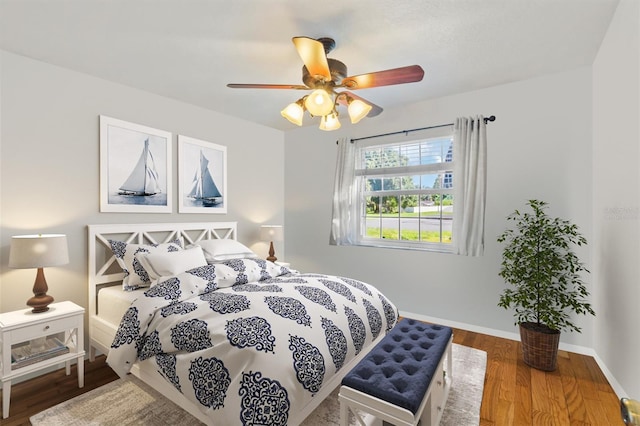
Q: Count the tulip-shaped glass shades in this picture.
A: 4